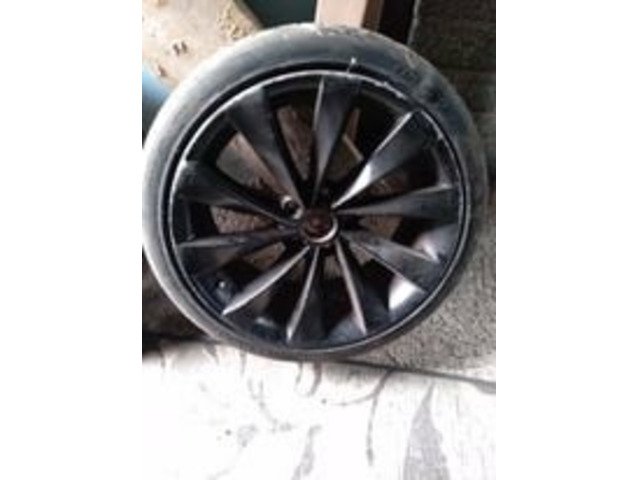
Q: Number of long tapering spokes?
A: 10